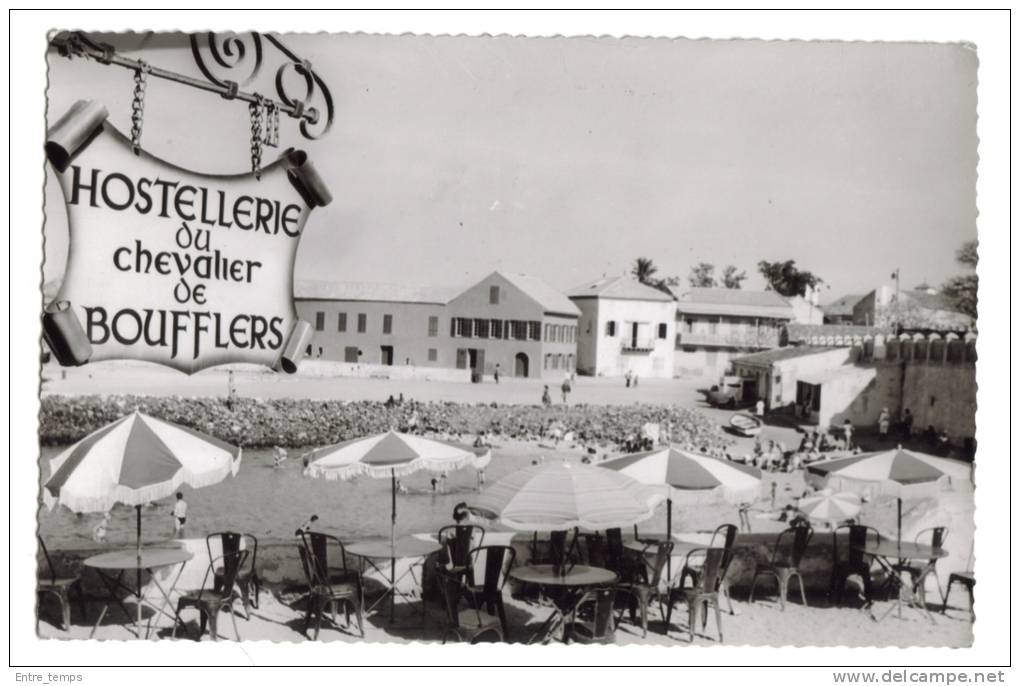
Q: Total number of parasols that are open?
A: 6